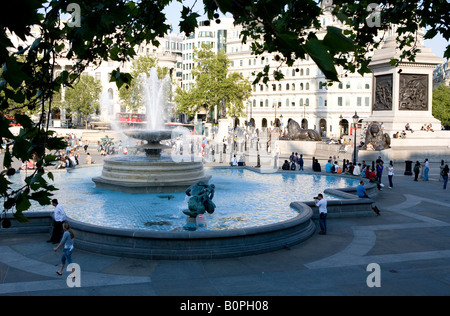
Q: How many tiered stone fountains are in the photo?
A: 1